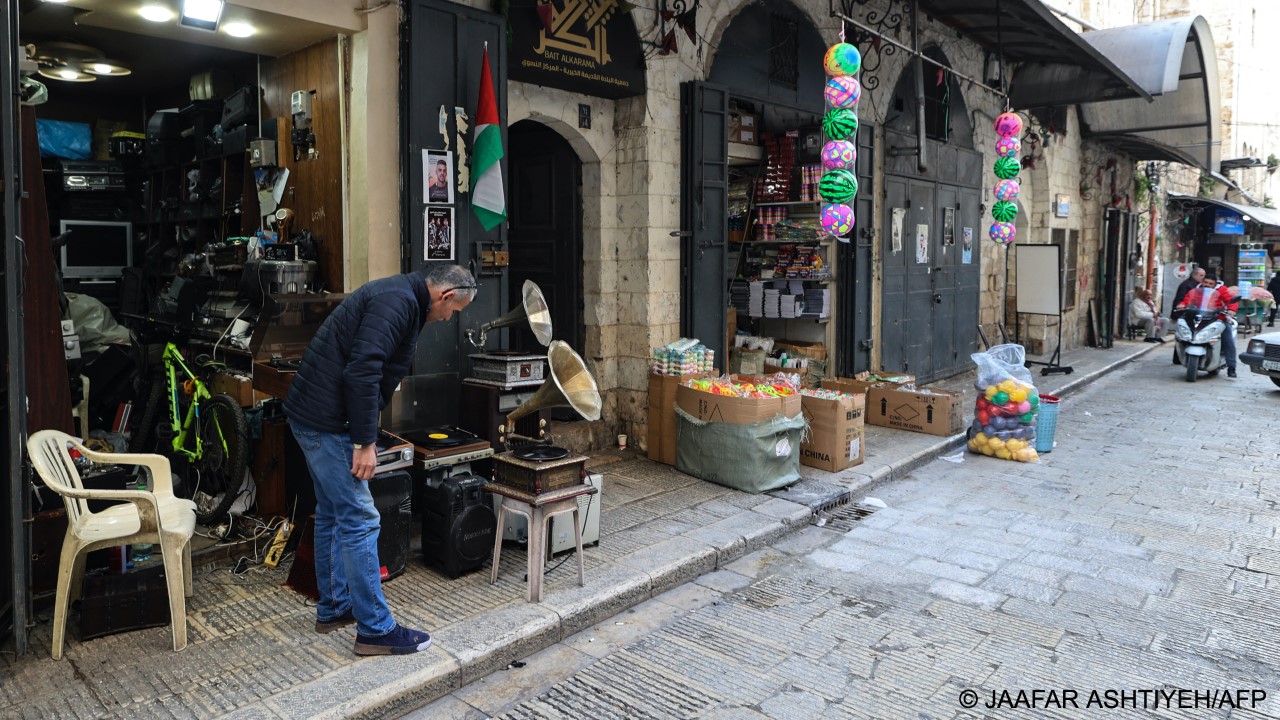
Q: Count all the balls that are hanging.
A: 12